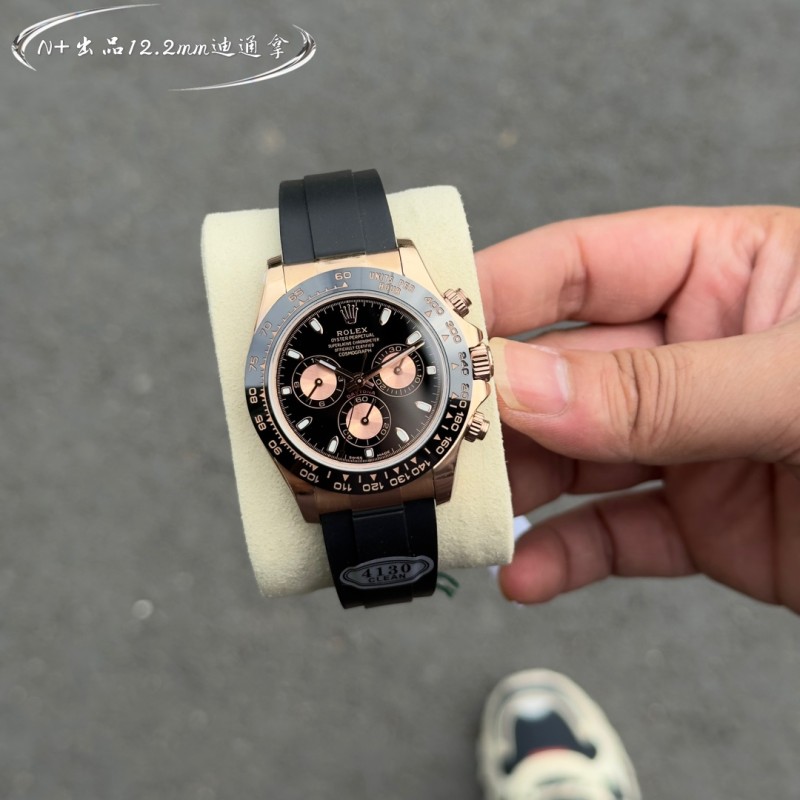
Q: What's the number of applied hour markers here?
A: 11